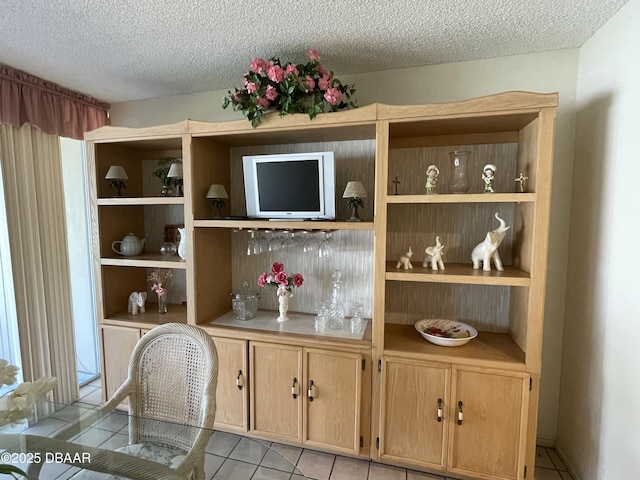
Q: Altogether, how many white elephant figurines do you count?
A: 4